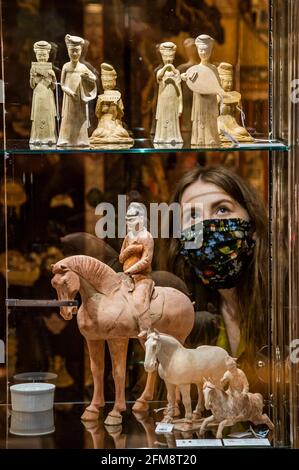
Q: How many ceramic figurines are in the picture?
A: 9